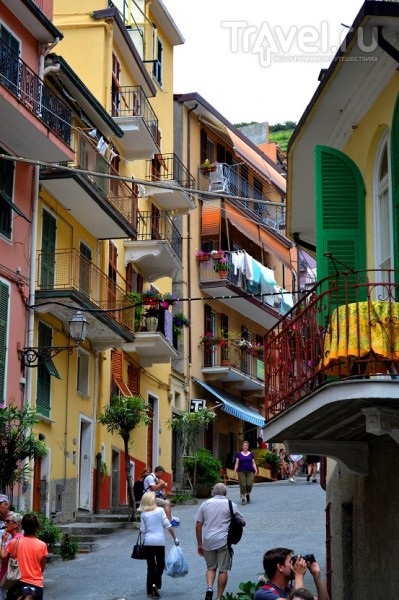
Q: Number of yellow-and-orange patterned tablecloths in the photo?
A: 1